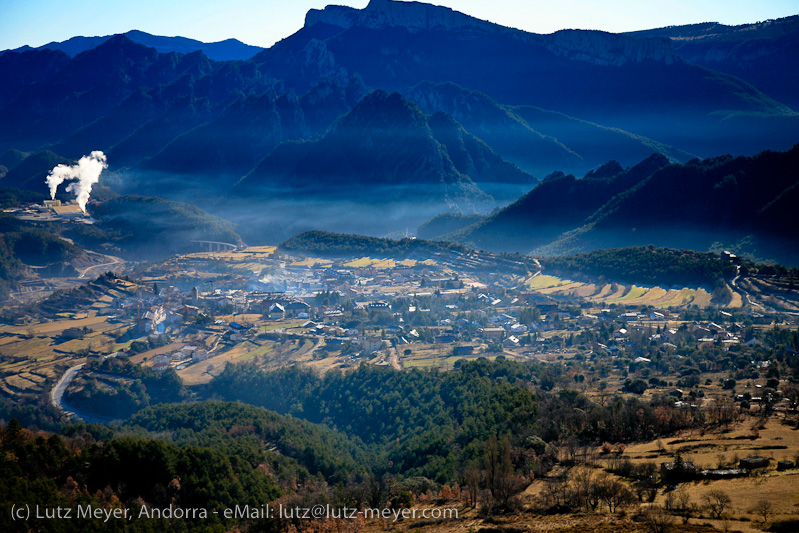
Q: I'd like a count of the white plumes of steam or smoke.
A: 2